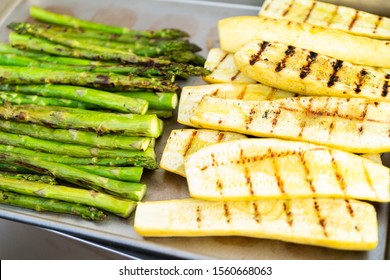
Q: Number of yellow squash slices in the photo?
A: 9